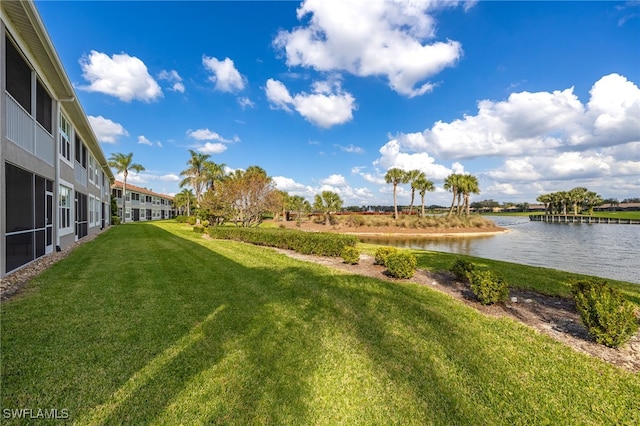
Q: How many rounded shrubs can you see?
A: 6